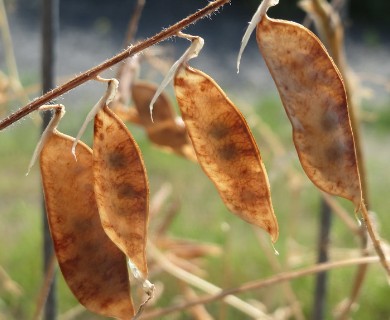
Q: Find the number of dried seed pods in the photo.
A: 4